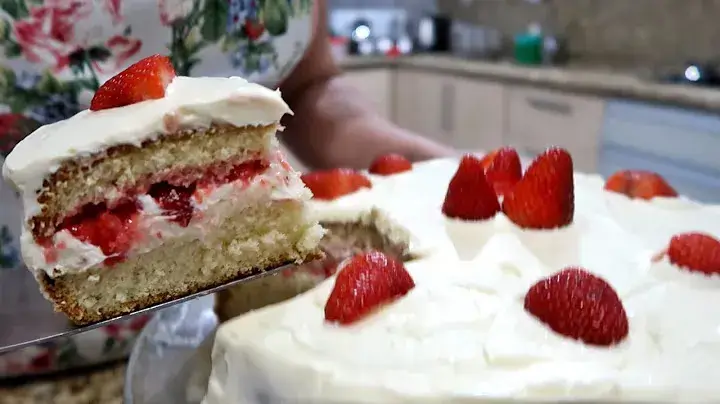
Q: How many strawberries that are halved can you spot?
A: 7